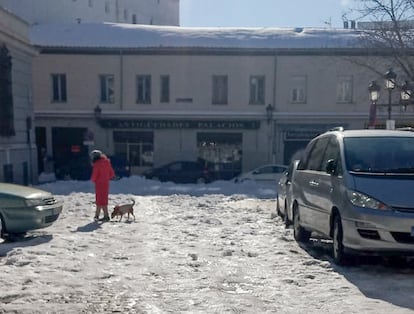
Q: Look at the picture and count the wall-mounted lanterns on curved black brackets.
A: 2